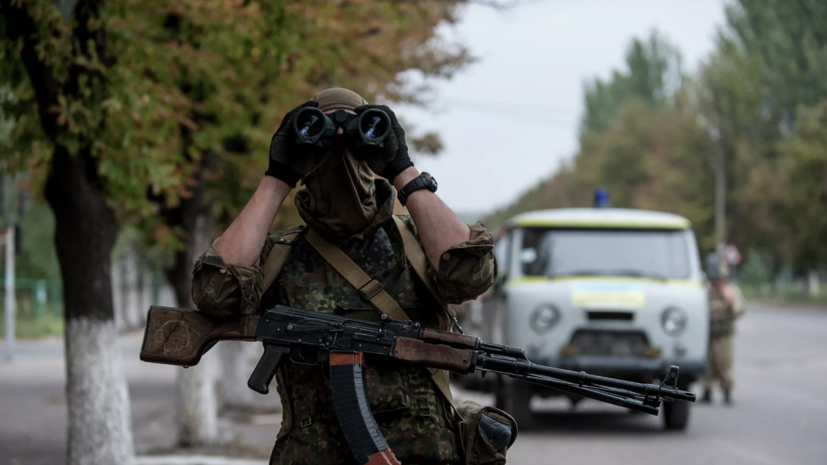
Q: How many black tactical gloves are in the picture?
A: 2